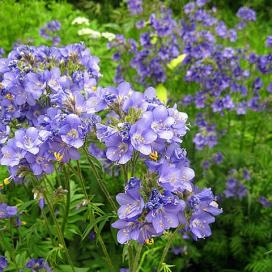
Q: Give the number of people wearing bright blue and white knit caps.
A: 0